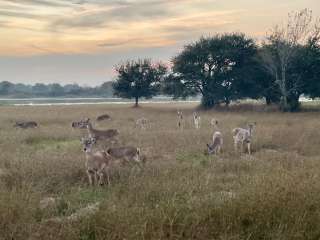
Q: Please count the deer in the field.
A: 12